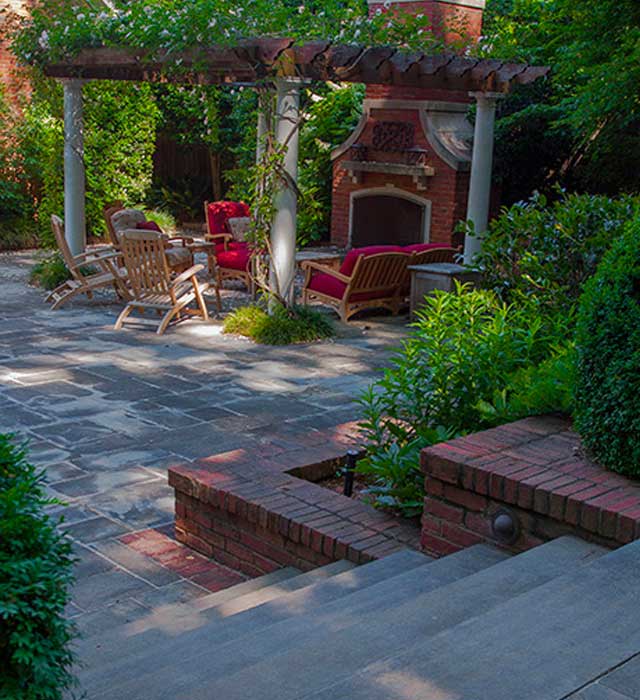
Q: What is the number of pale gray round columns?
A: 4